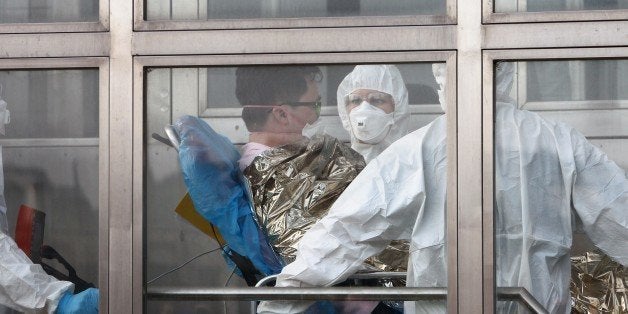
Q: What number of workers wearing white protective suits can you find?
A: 3